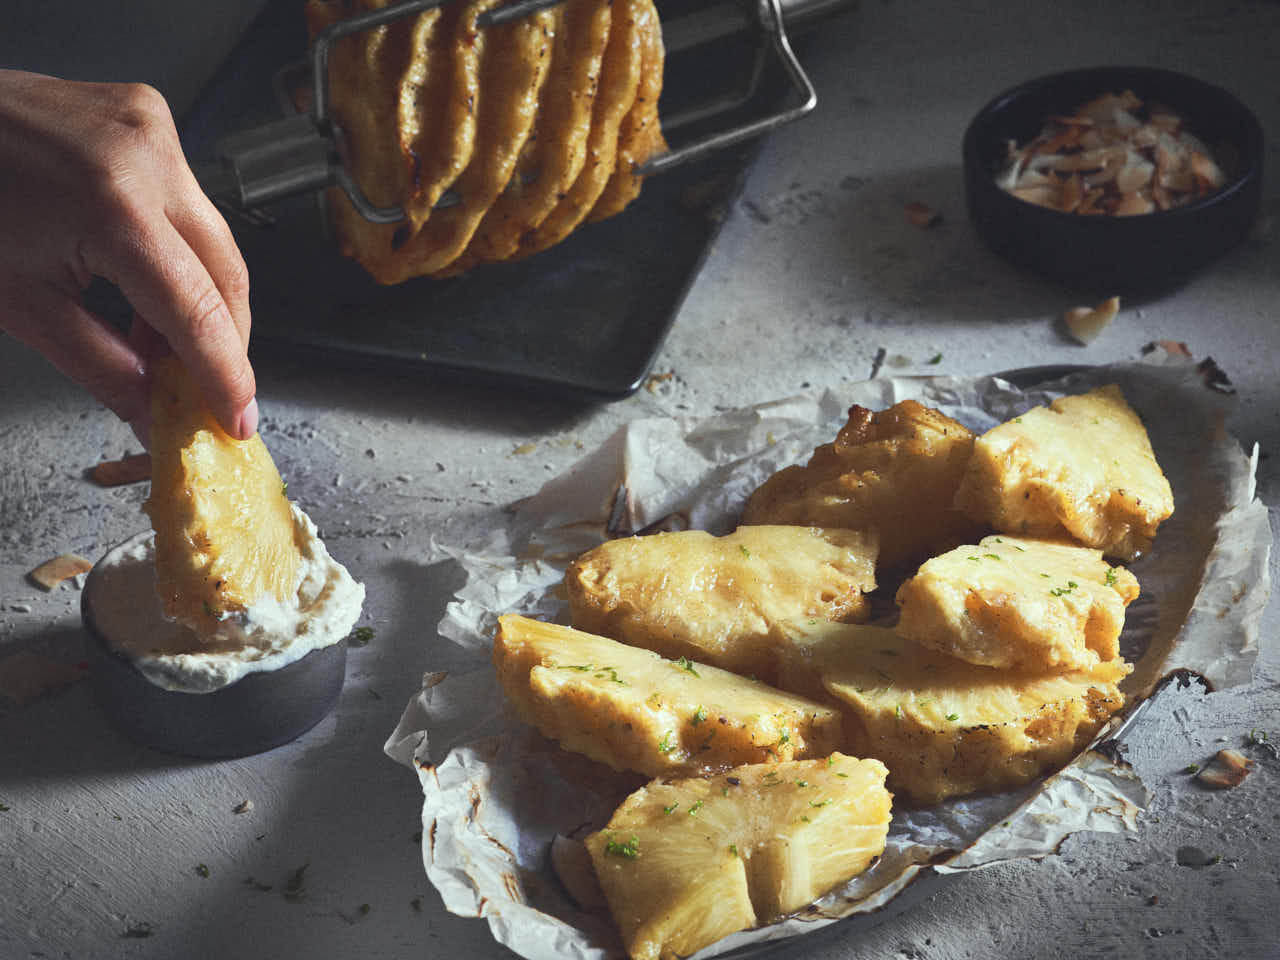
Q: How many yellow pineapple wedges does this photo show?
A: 8